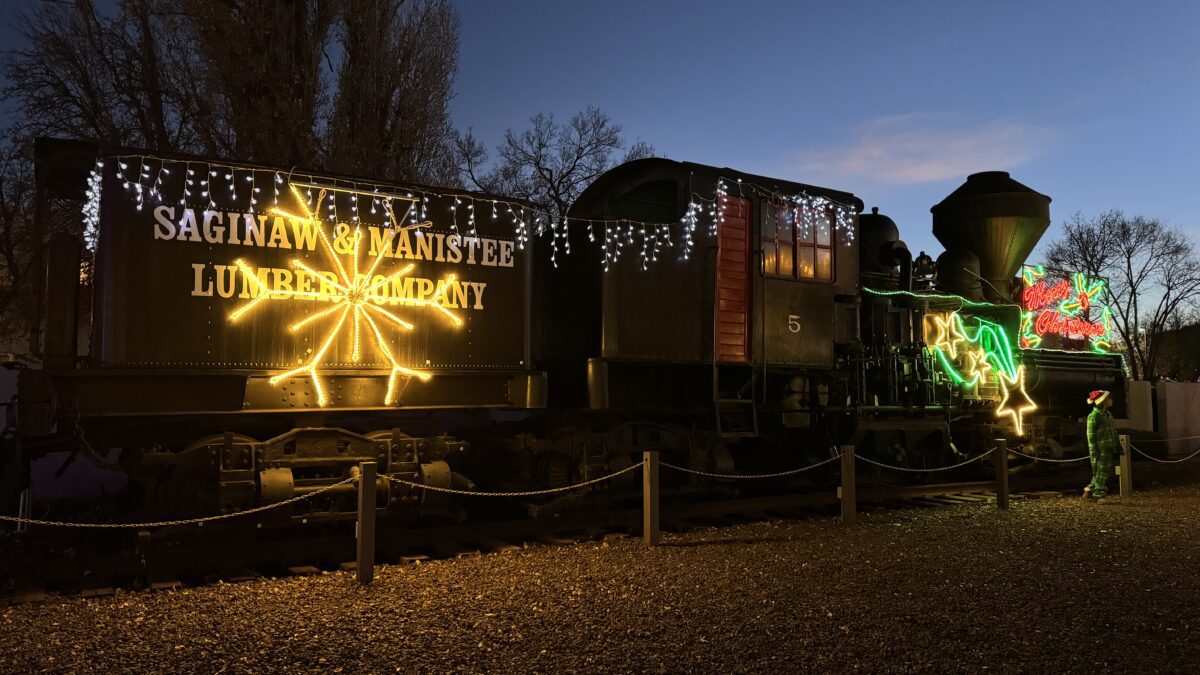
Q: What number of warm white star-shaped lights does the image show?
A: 3